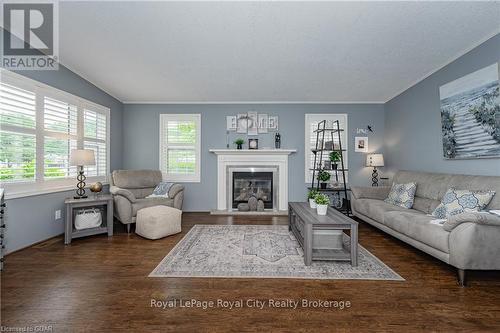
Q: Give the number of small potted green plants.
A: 5